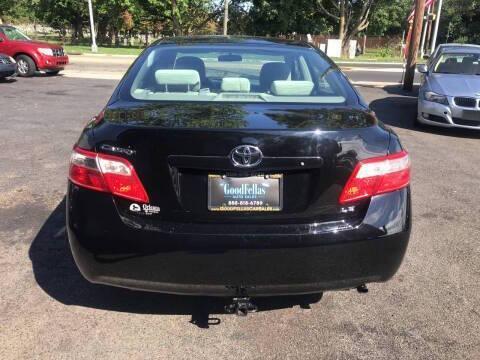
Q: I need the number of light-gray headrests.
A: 3